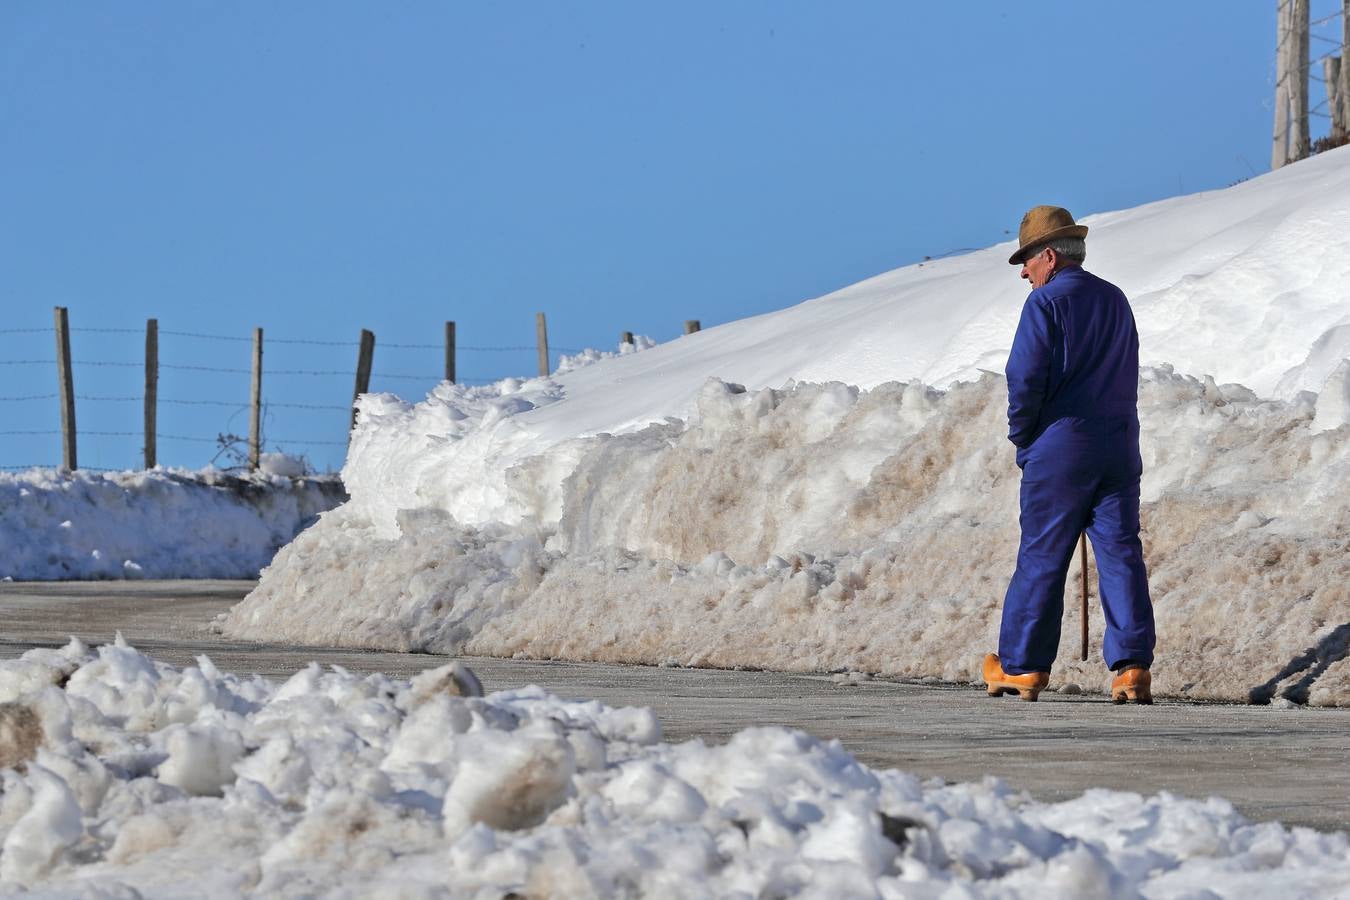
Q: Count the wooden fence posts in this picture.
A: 12